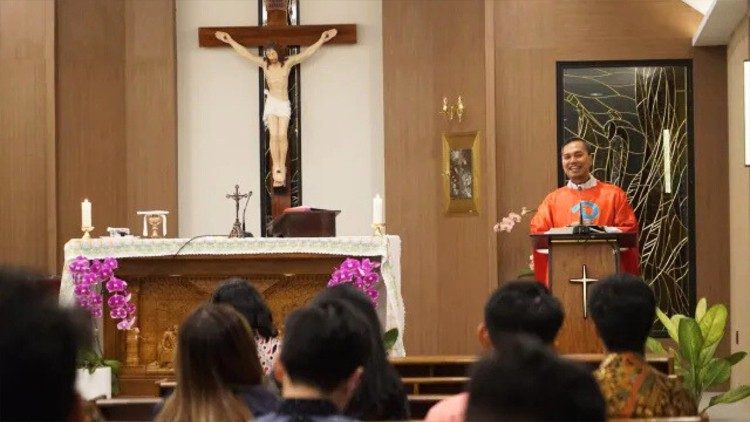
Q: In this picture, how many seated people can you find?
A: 8